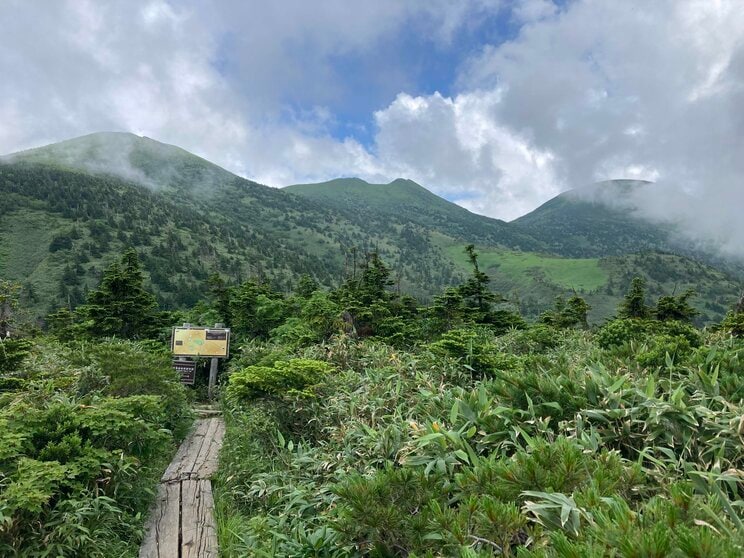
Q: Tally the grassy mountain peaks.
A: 3